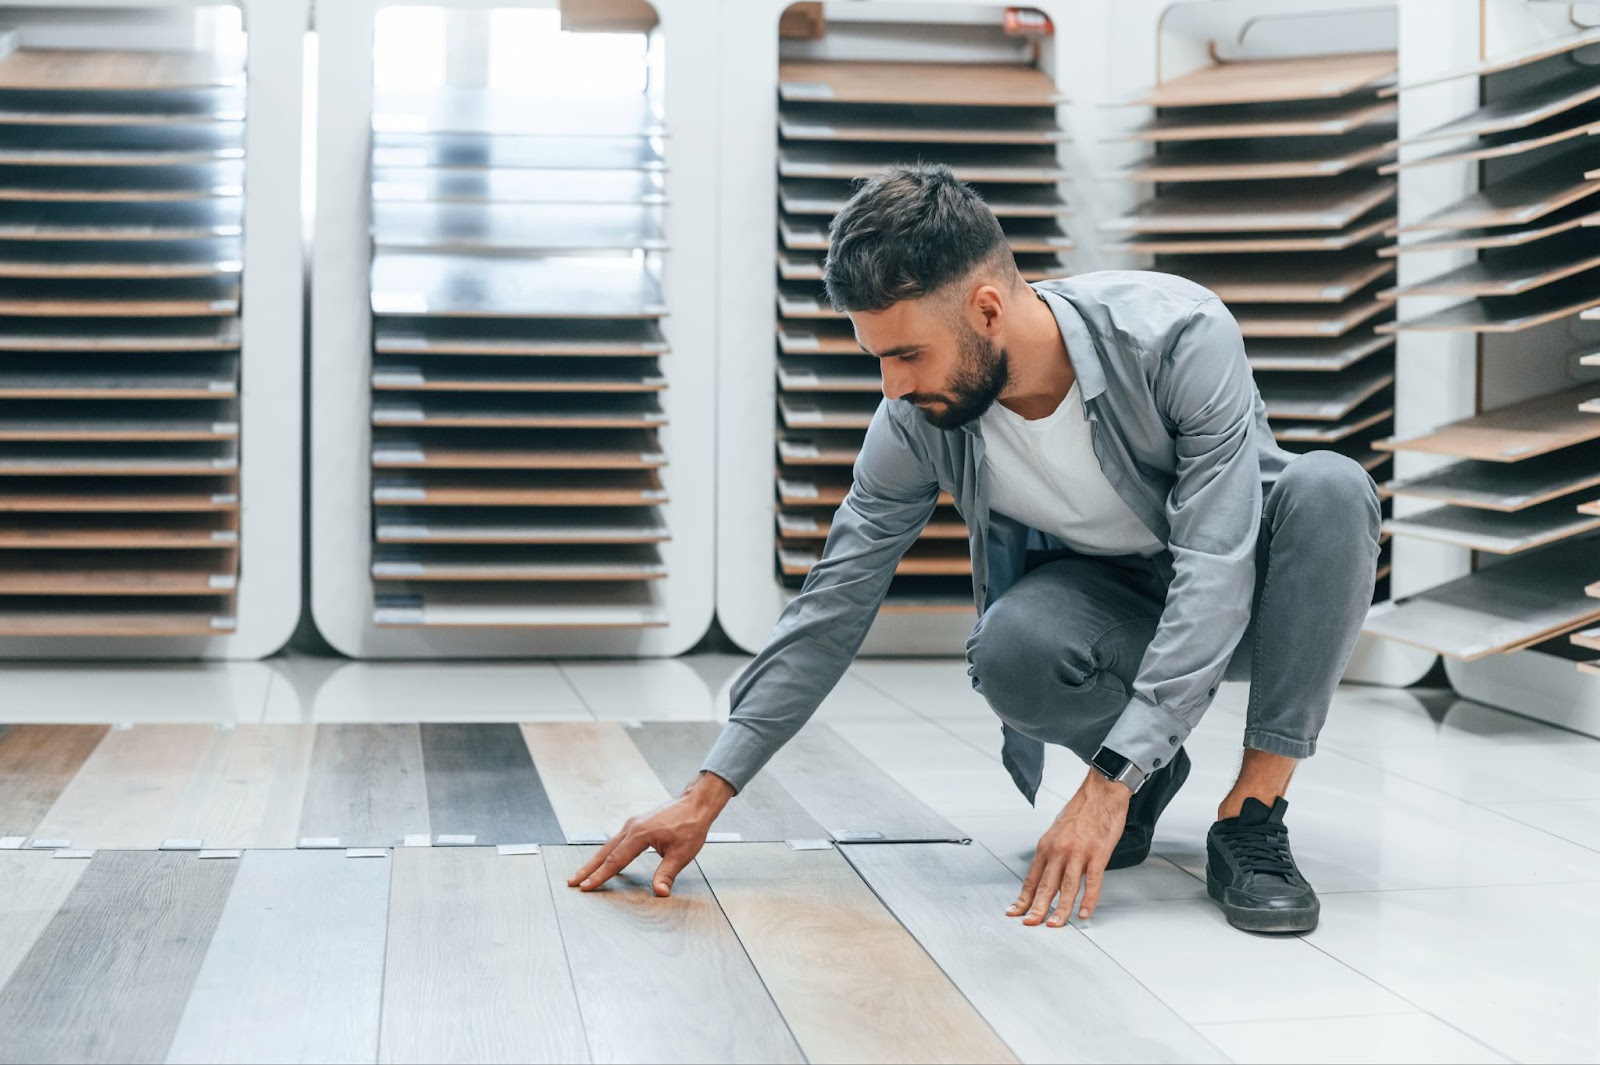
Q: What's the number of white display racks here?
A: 5